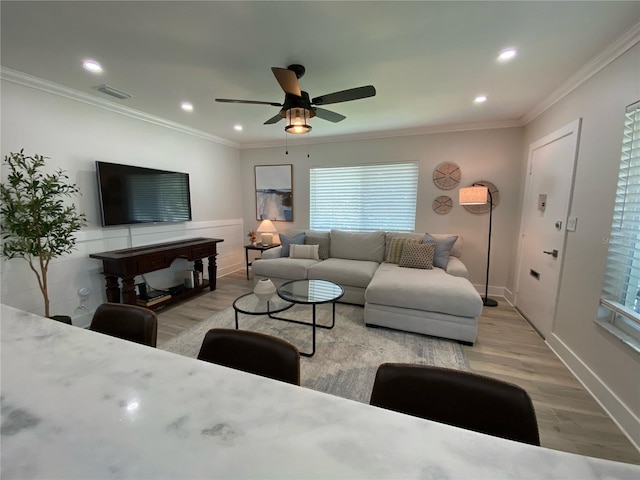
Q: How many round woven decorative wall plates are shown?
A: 3